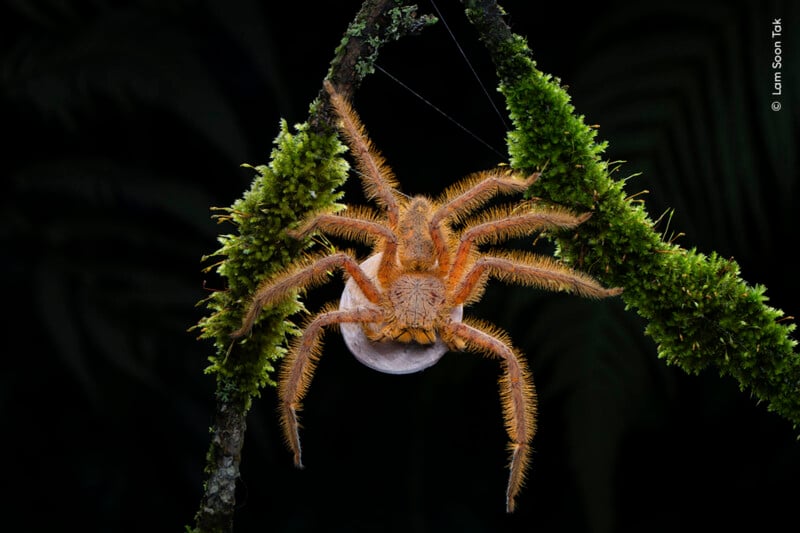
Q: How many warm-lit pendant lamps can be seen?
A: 0